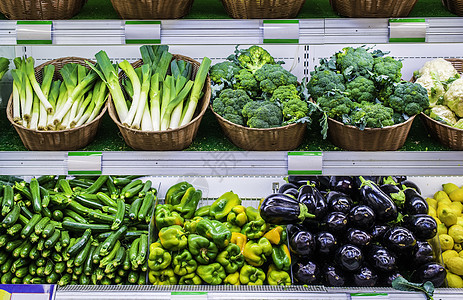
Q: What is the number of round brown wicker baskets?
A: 10